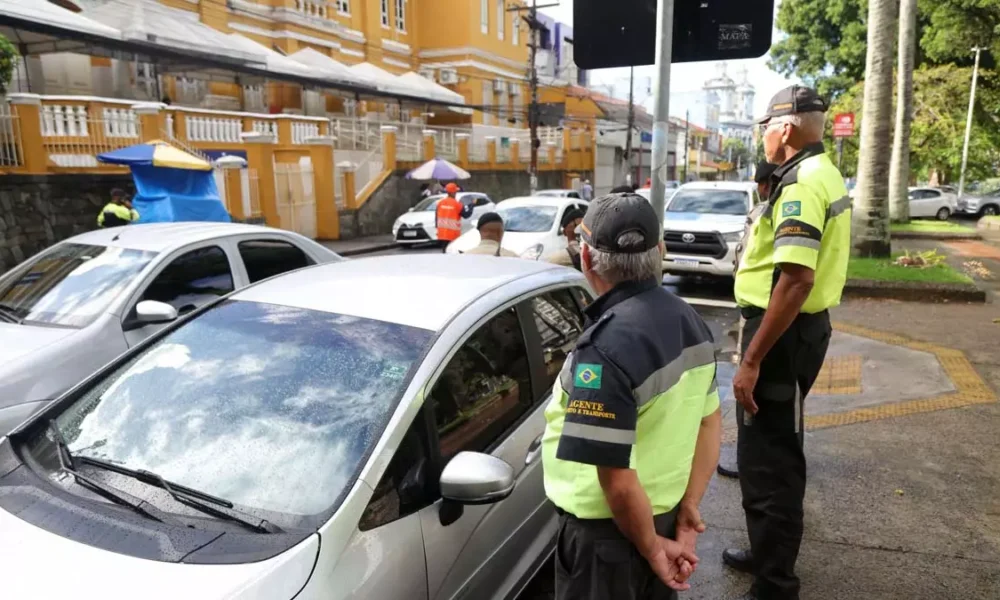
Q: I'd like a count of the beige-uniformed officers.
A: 3